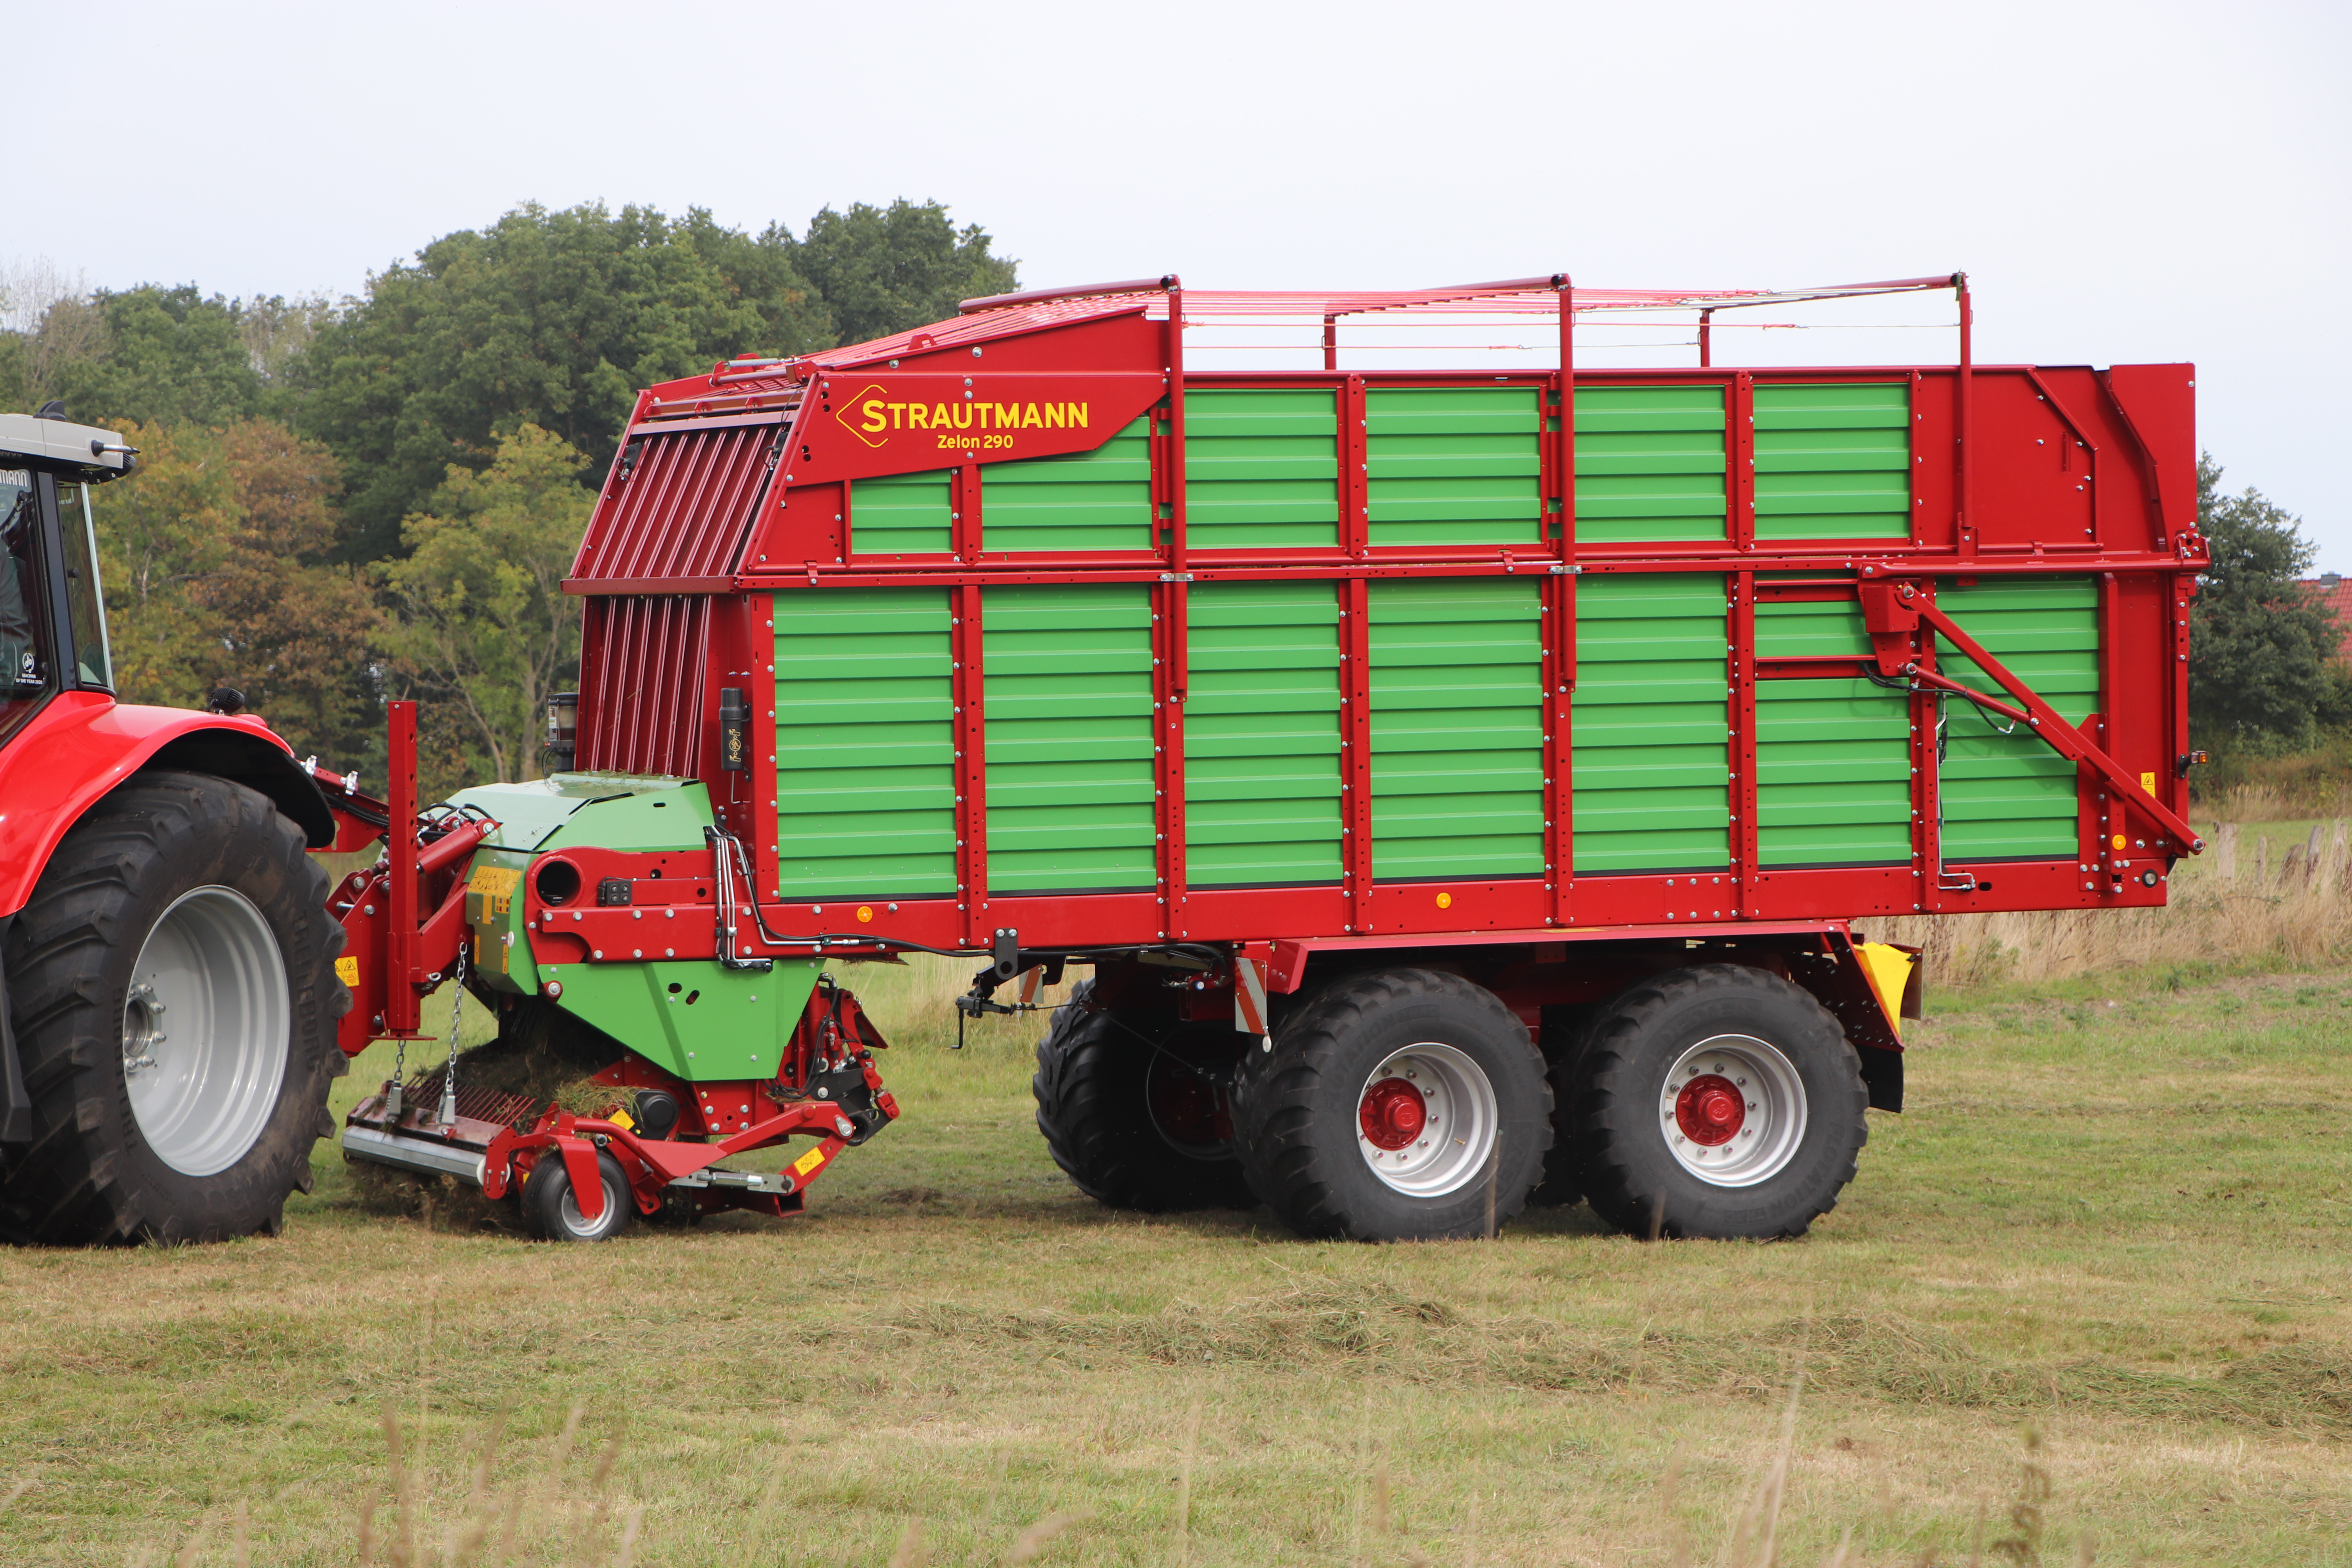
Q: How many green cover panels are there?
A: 13